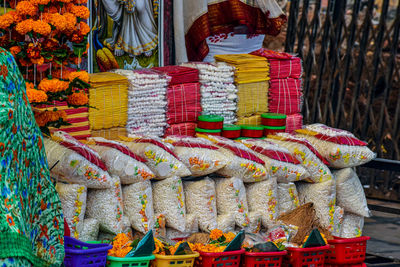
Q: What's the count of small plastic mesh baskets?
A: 7